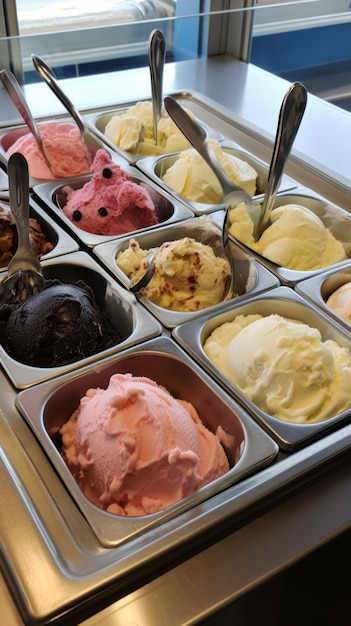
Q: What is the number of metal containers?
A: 11